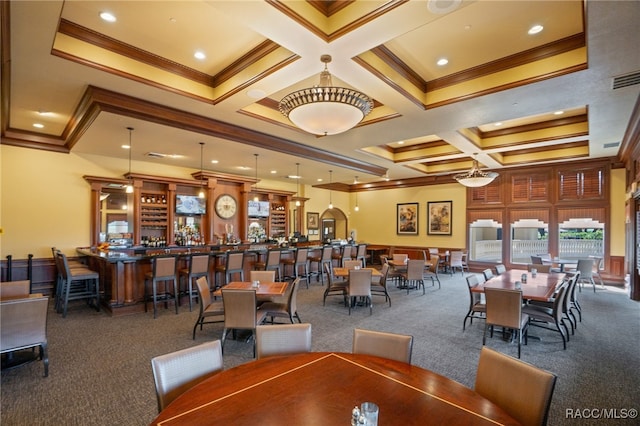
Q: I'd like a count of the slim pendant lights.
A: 6